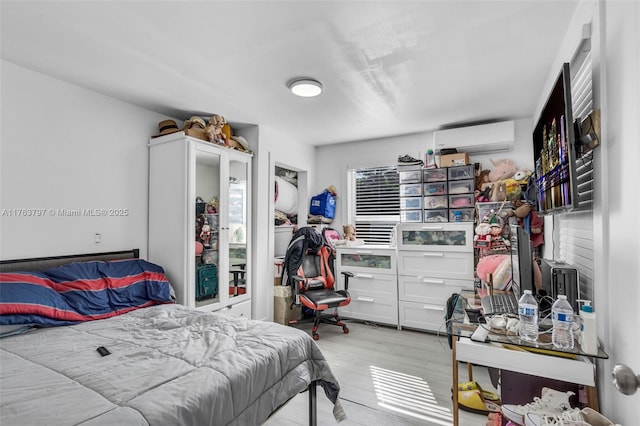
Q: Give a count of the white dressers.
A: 2